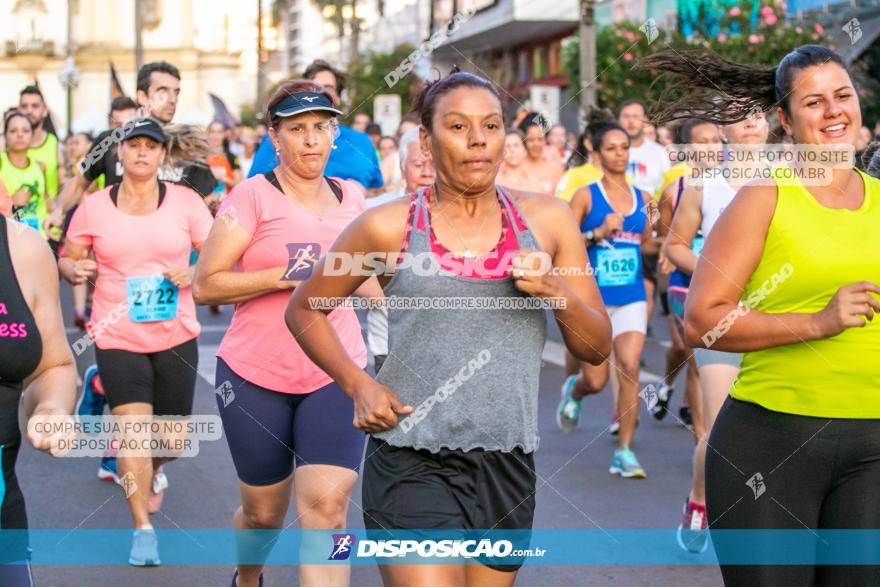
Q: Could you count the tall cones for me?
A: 0